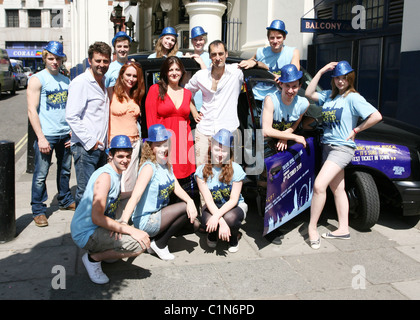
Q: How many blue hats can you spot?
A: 10